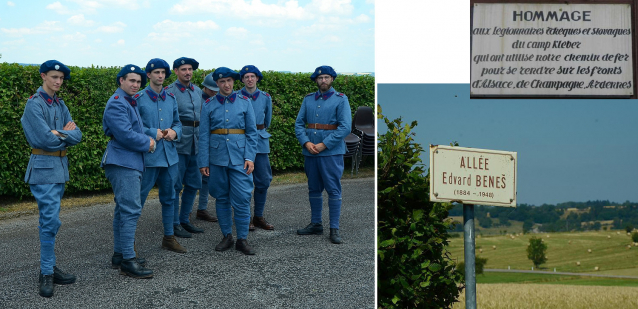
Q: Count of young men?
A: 8